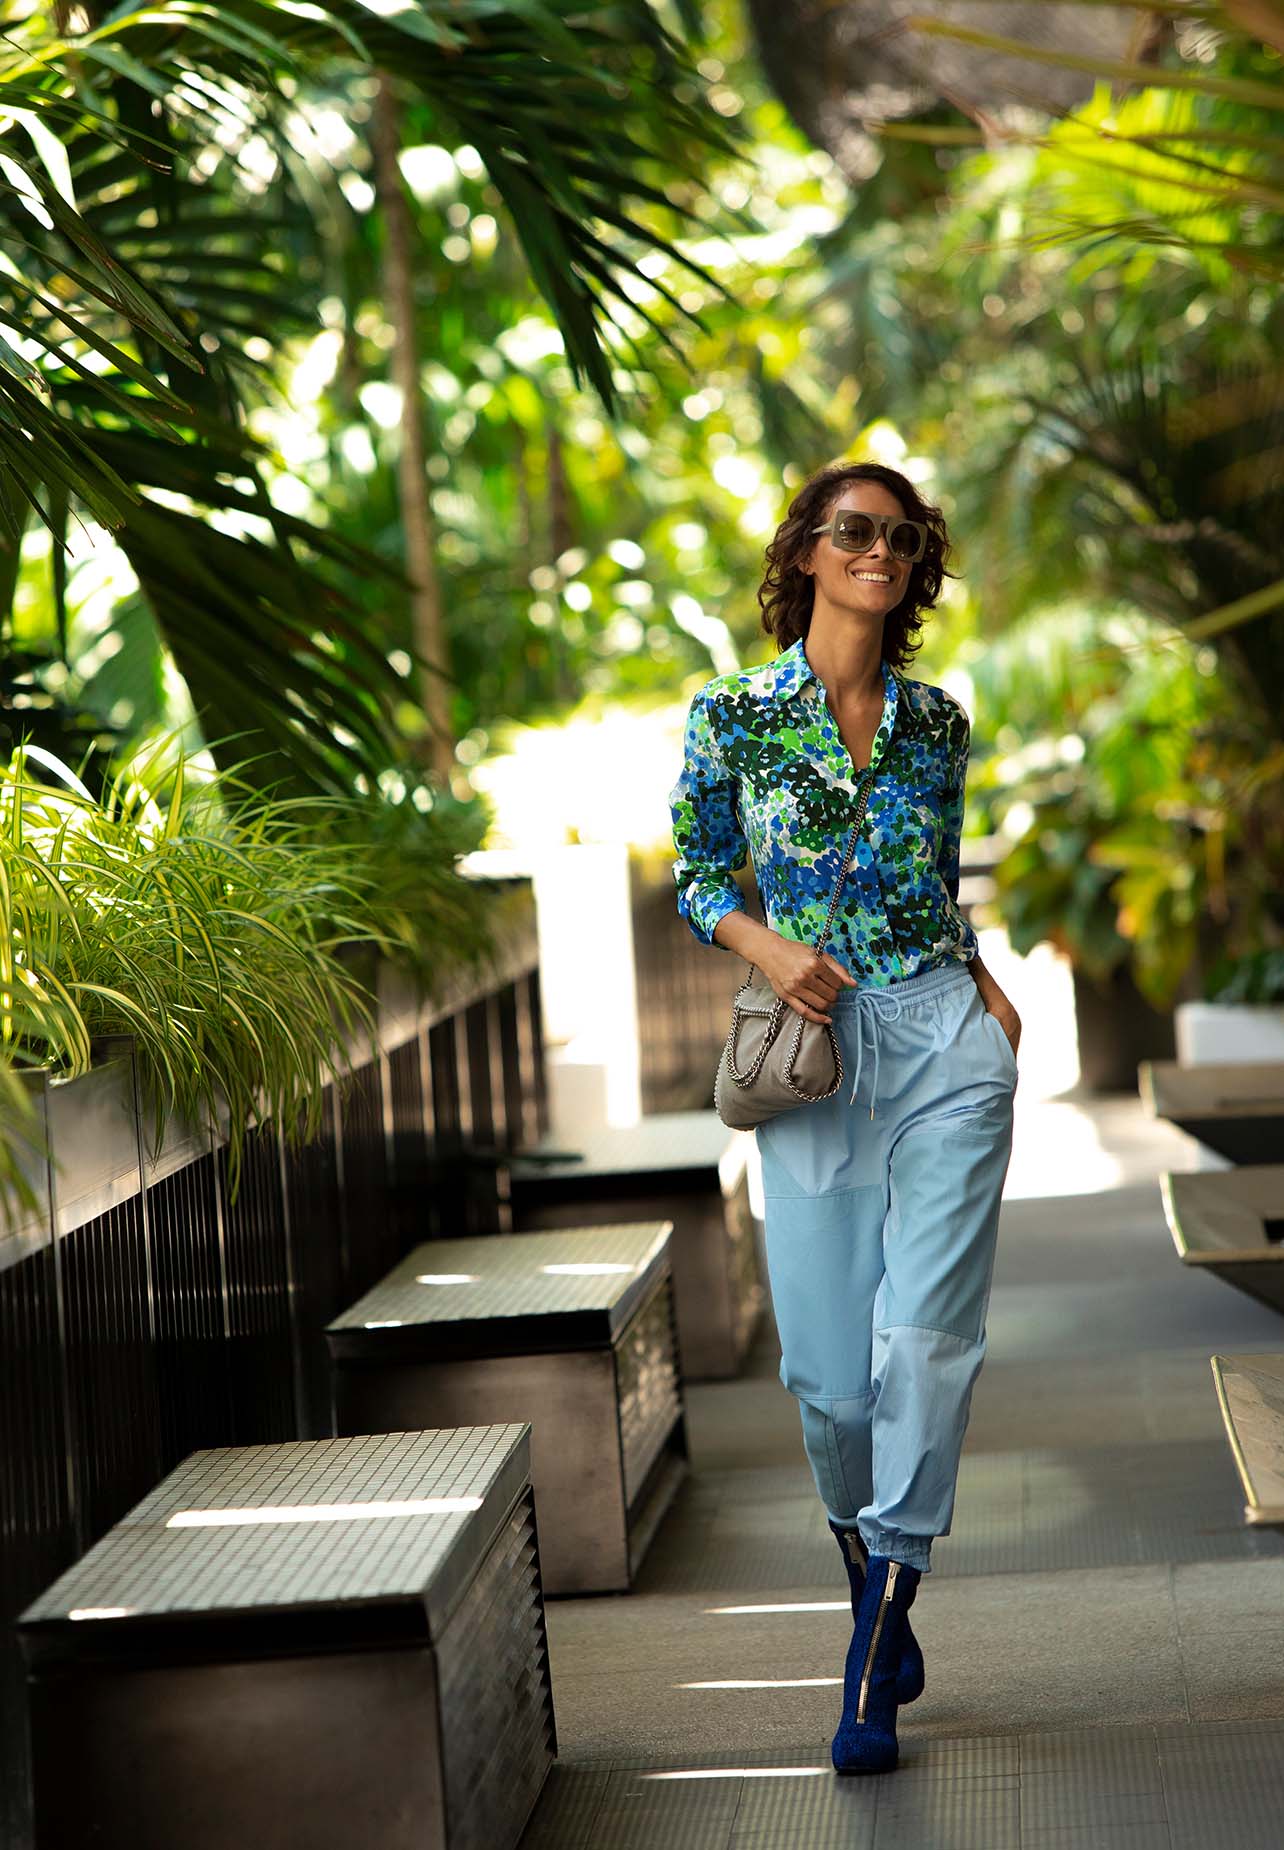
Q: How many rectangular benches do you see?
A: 3